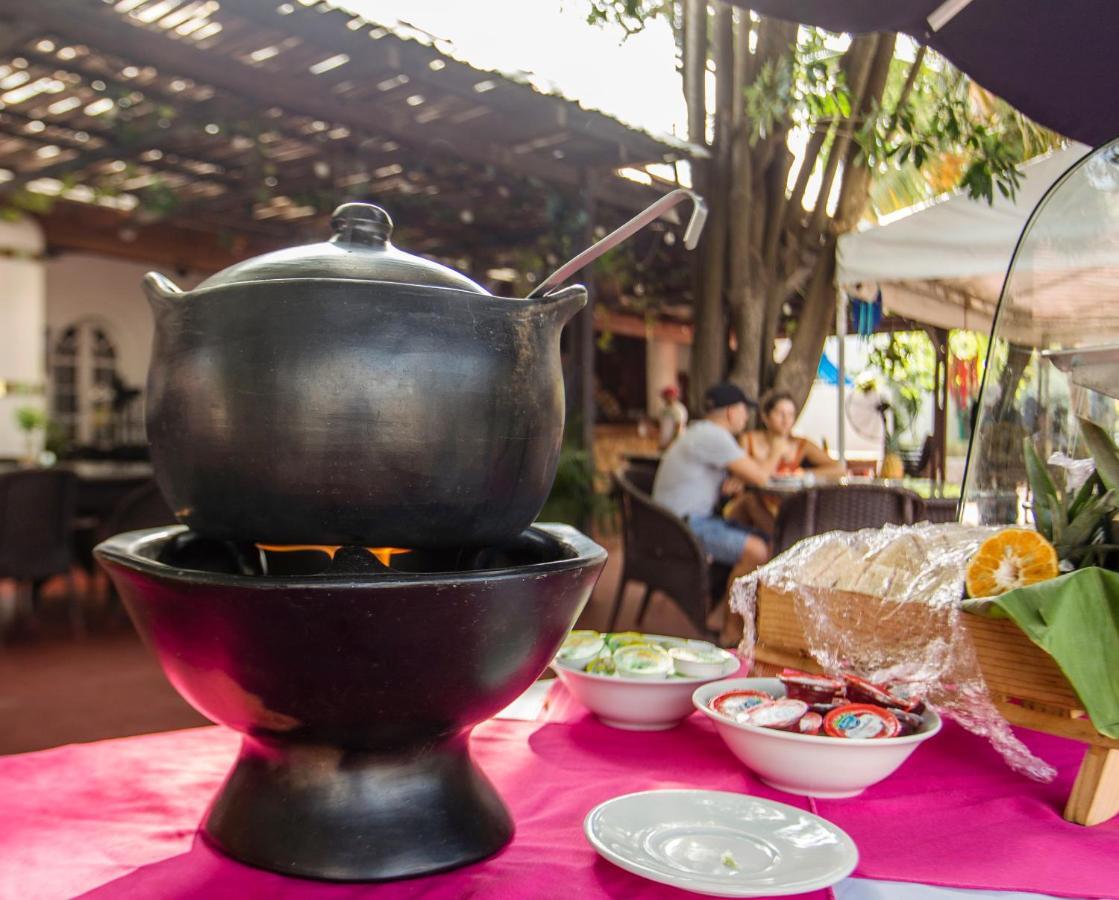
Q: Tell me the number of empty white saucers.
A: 1